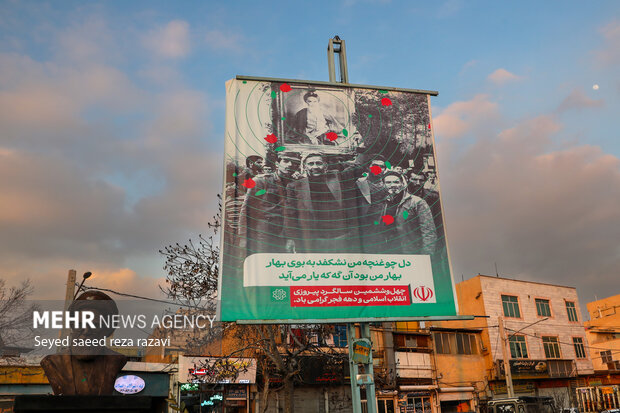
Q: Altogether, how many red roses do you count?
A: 7